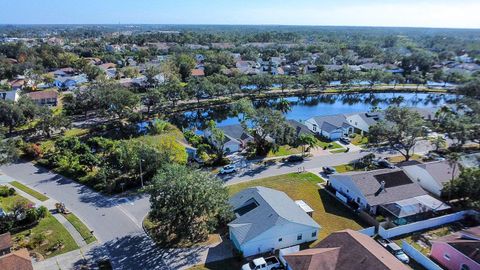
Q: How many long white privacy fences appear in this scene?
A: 2